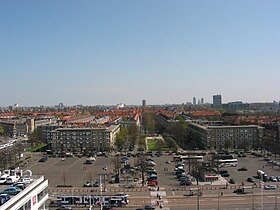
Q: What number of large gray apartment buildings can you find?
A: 2